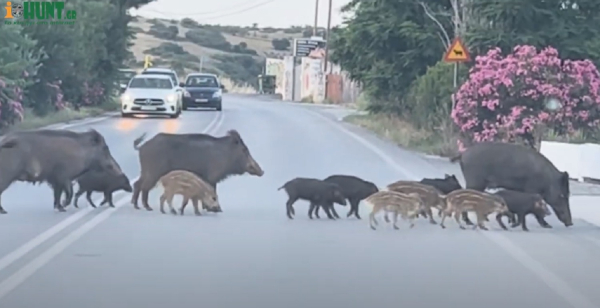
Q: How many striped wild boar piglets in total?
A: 4